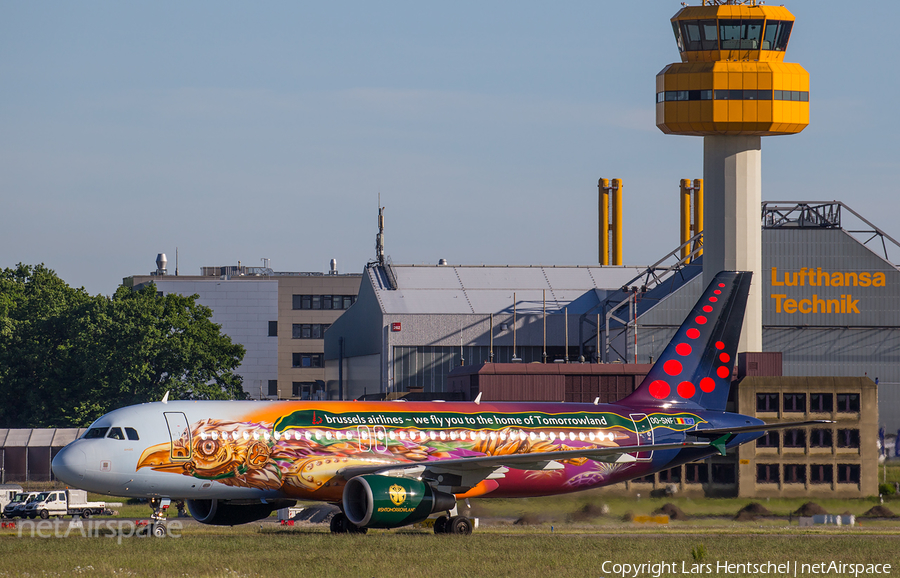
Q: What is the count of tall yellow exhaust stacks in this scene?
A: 4